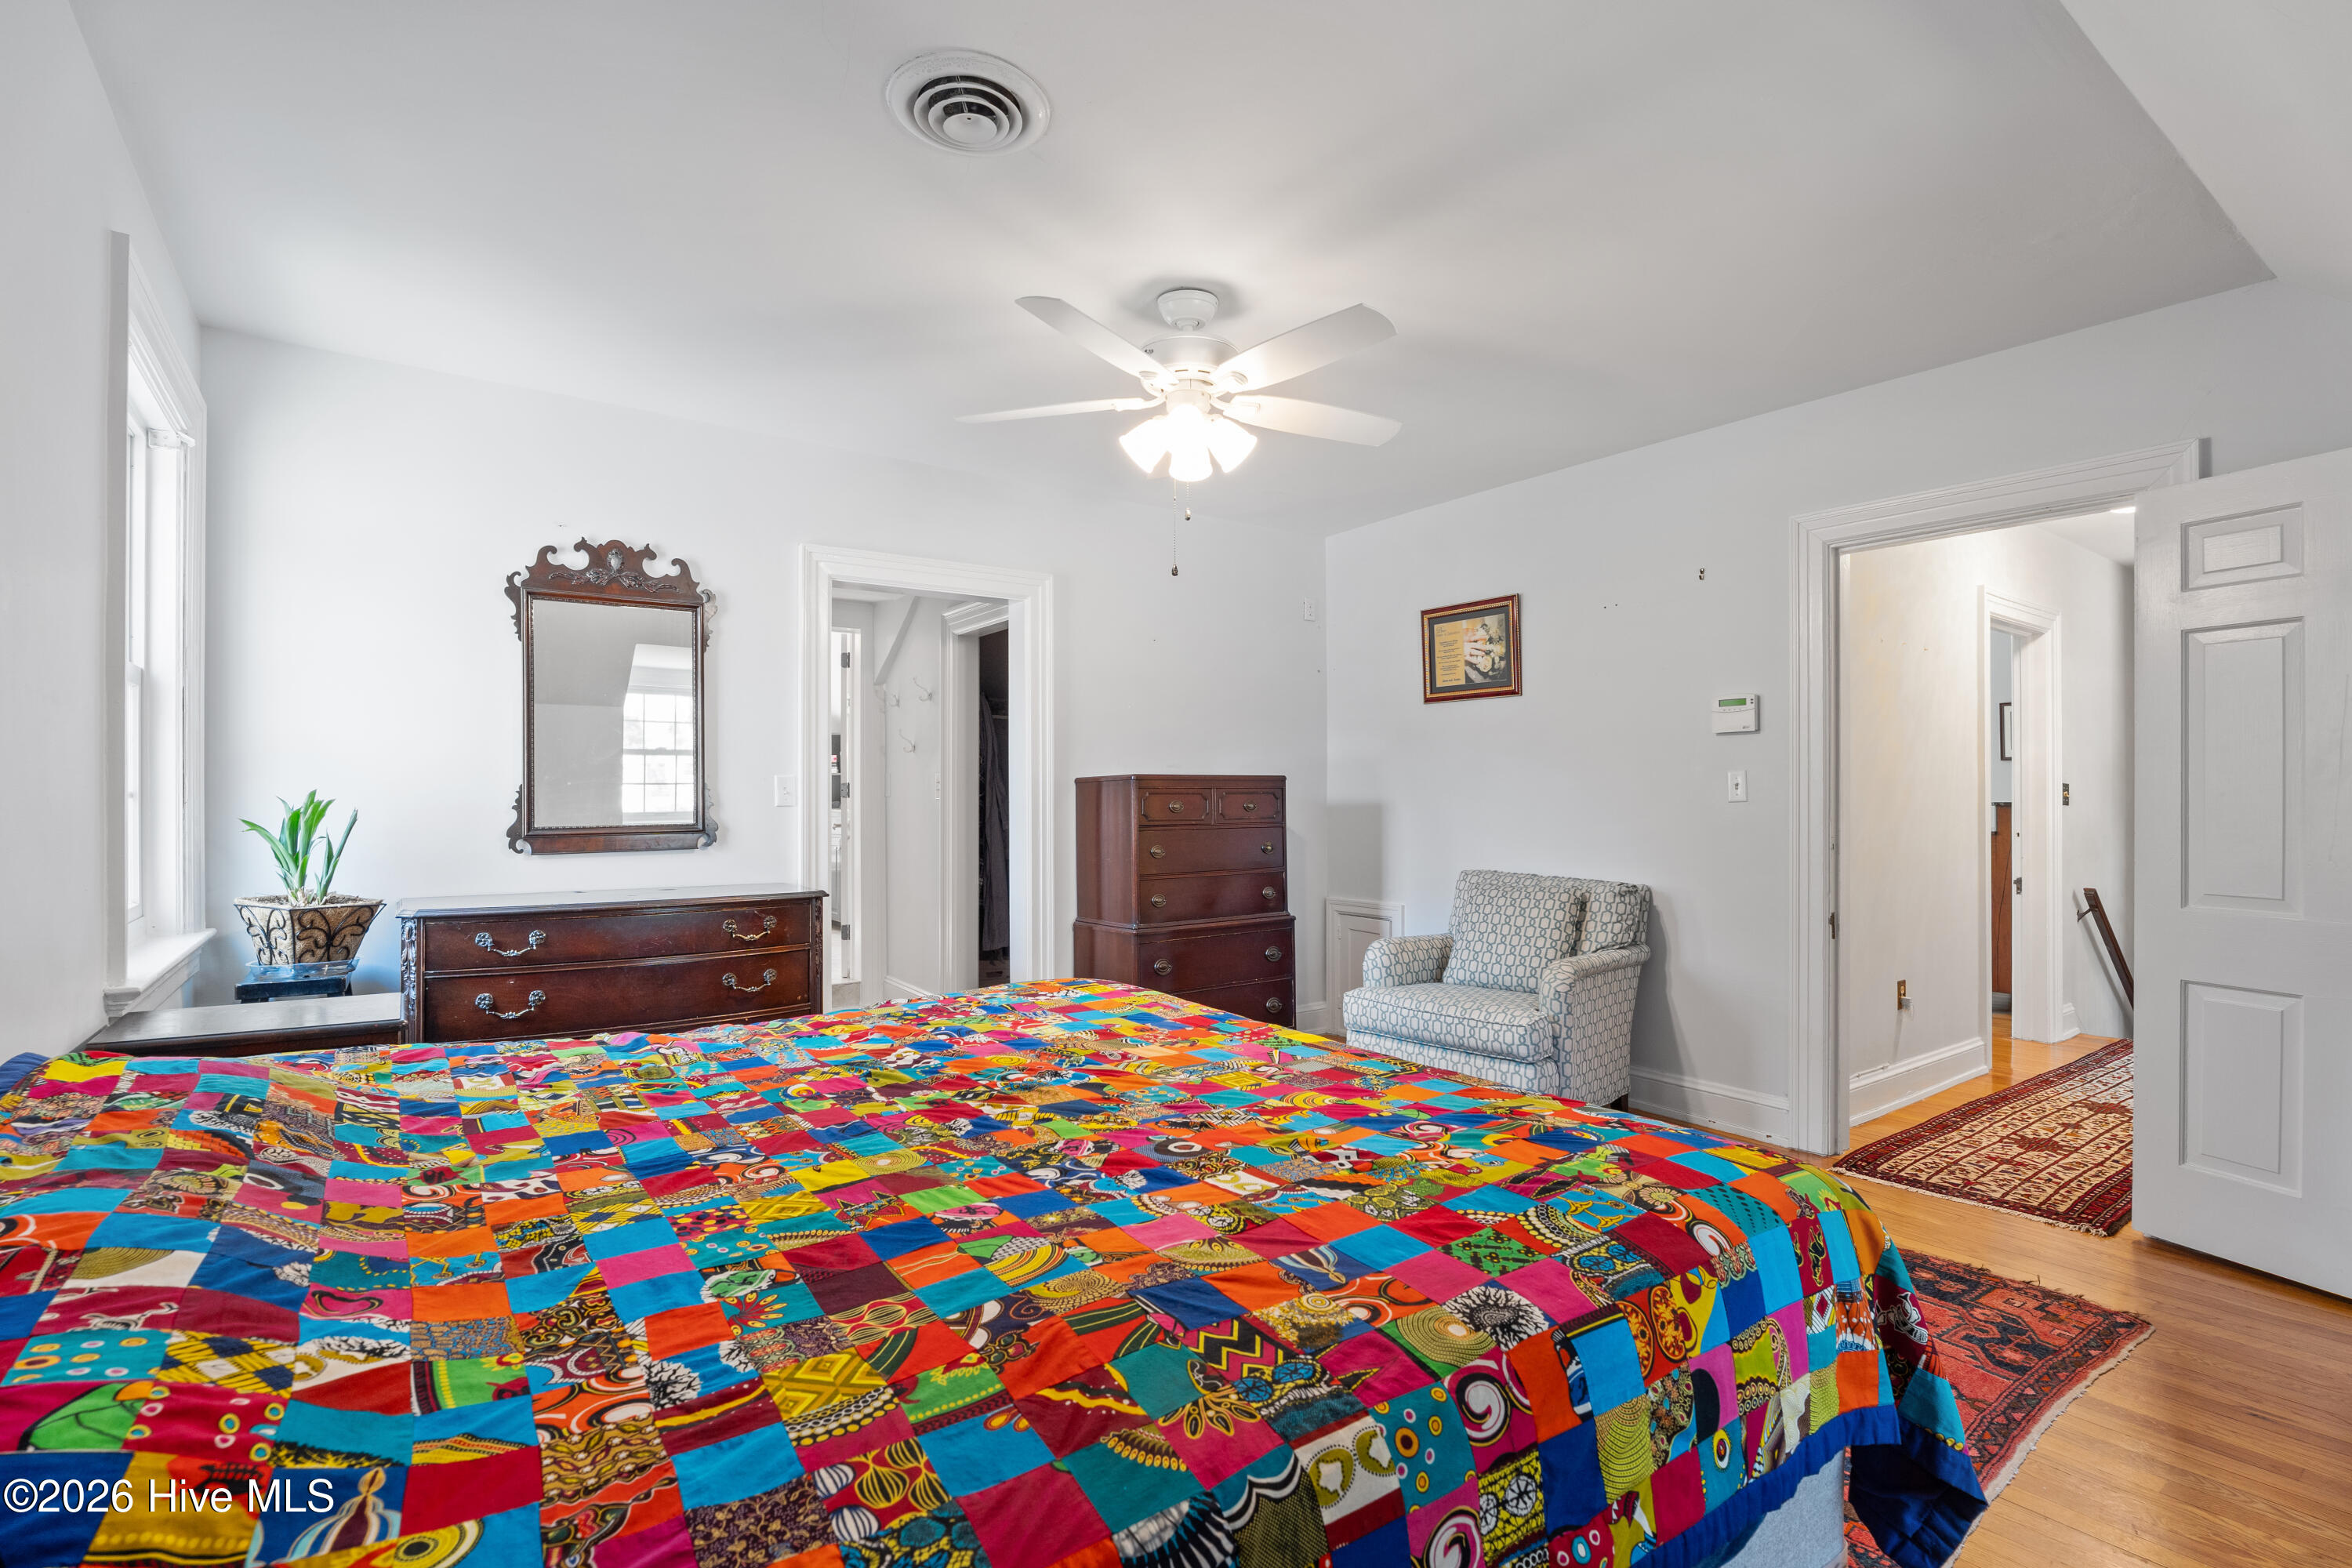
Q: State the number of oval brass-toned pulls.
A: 9